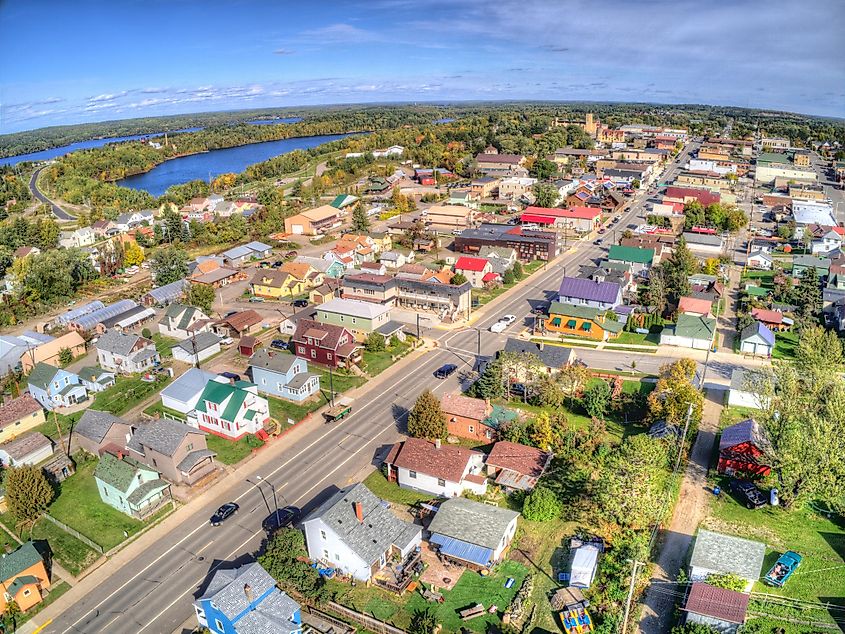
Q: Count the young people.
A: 0